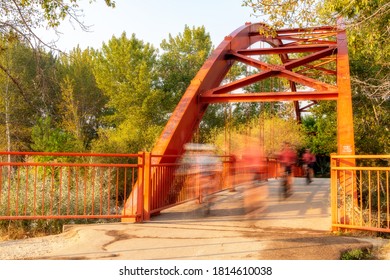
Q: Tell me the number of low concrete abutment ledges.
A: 1